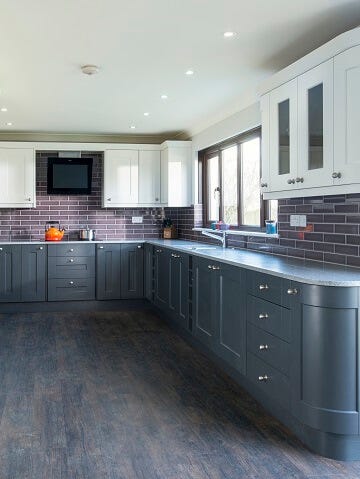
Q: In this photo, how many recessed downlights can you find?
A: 7